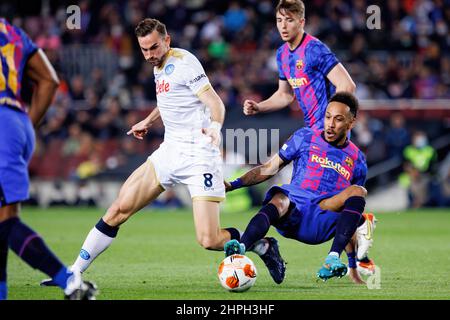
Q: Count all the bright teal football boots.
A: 2